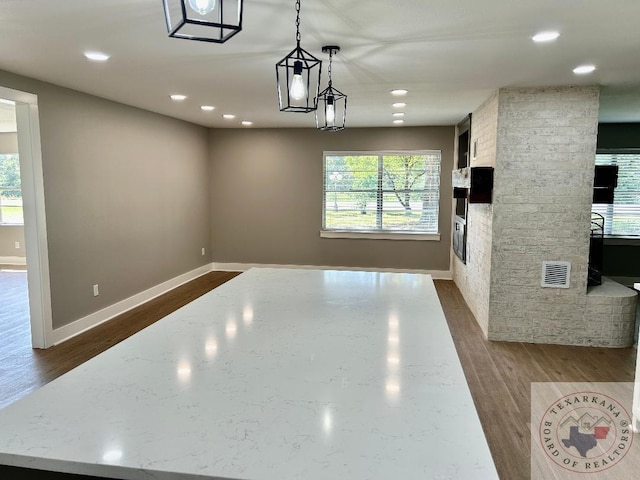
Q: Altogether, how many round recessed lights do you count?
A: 11